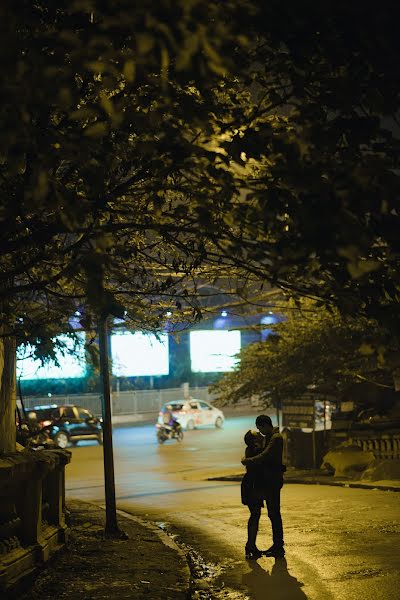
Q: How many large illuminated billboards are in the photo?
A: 3